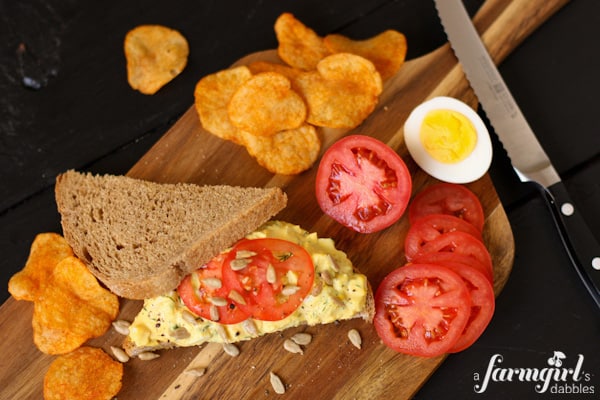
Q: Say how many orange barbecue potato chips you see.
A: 11